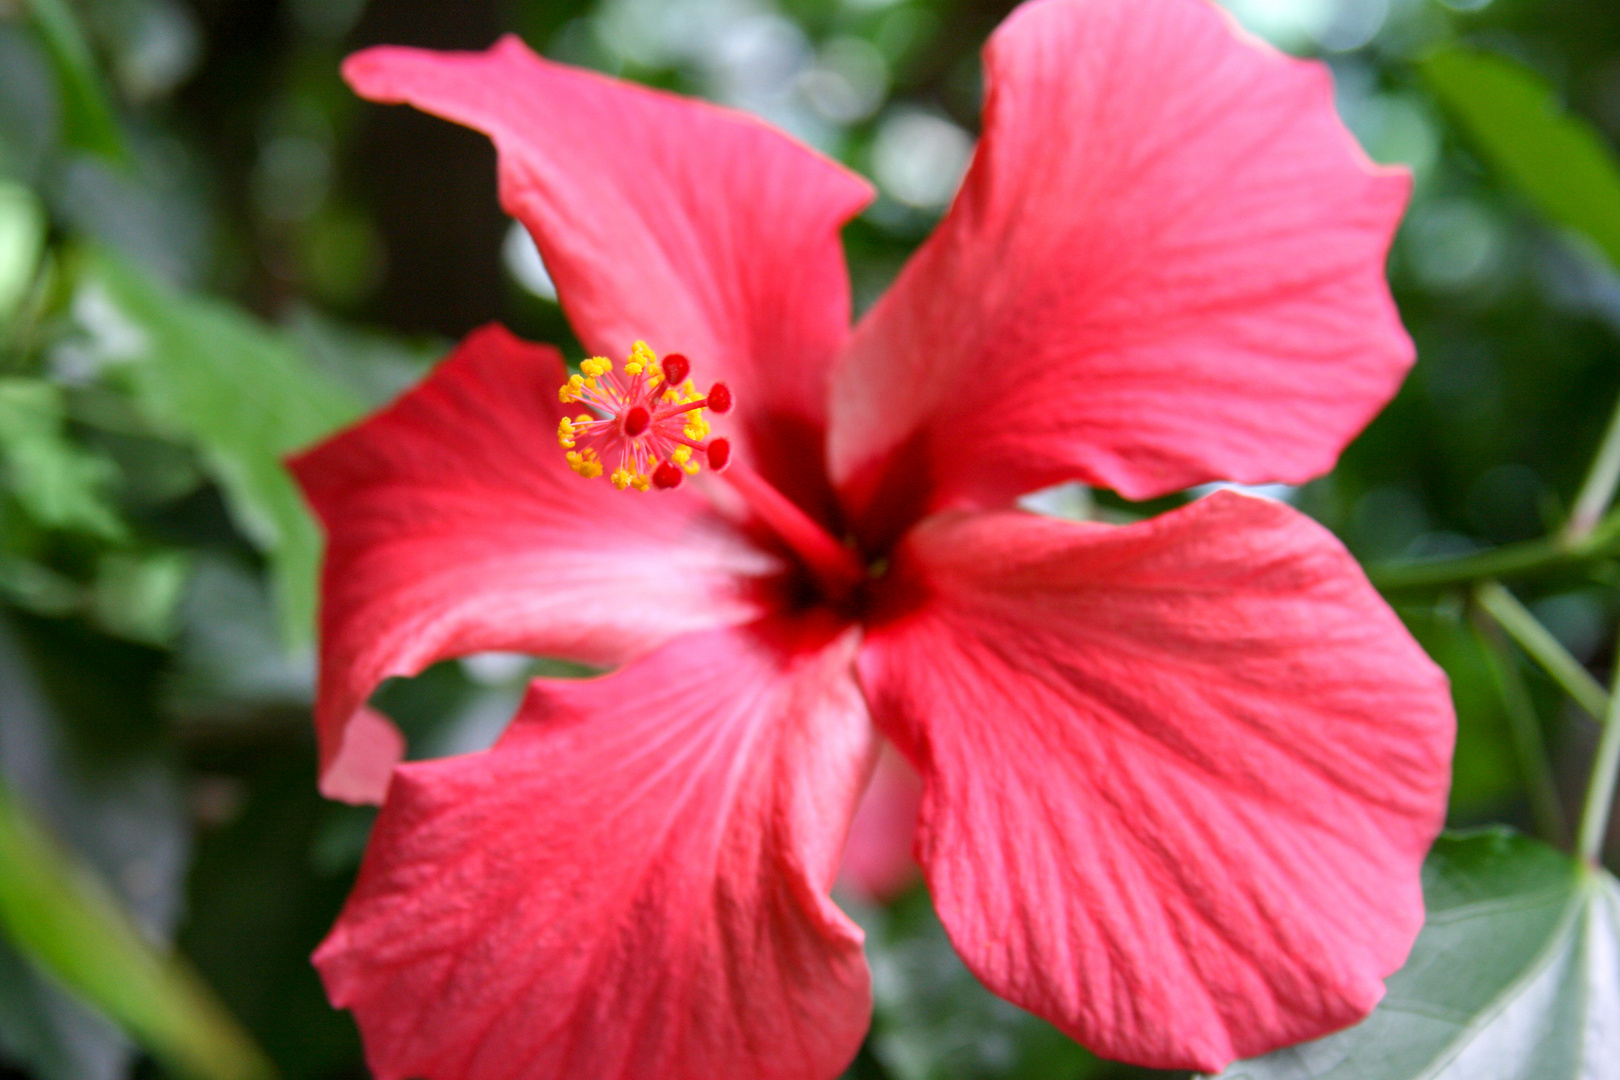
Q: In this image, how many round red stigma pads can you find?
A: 5